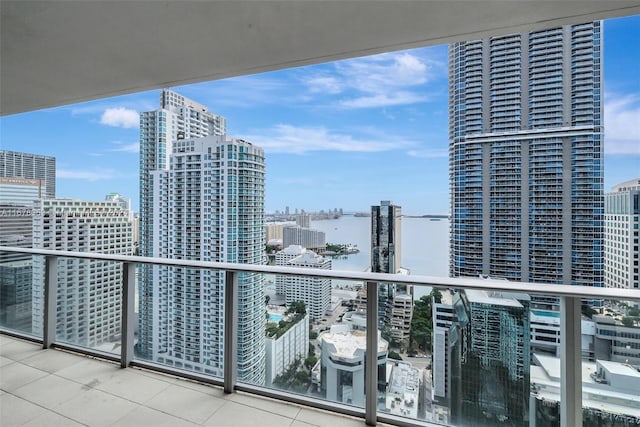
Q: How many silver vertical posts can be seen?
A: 5